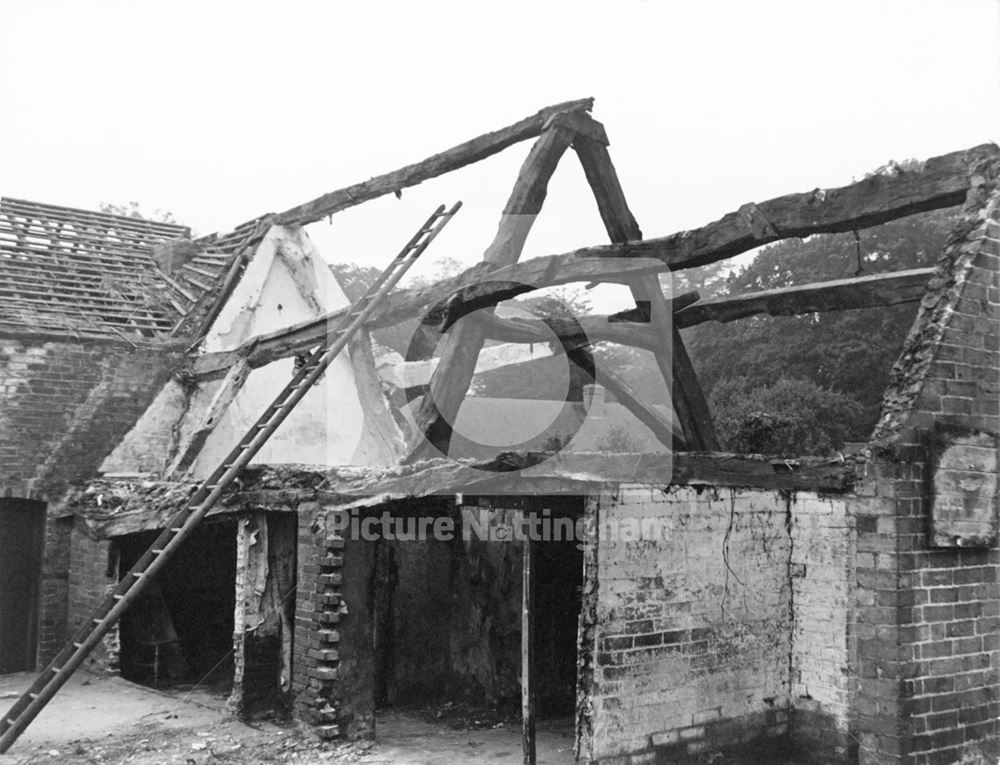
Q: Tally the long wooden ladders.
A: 1